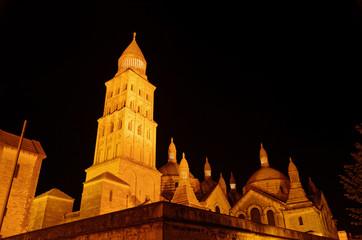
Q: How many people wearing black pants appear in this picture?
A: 0